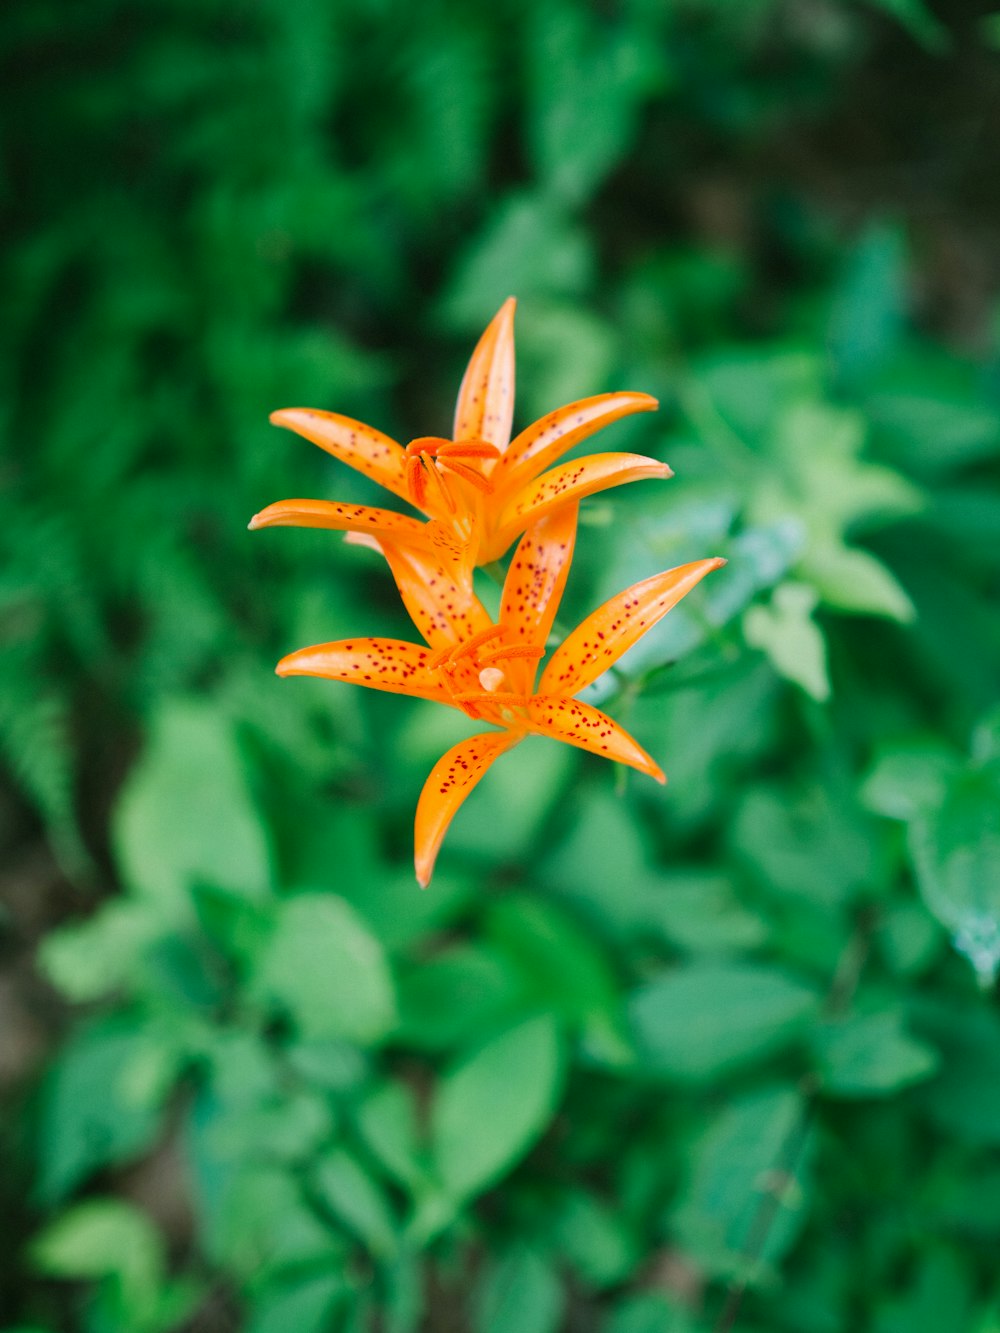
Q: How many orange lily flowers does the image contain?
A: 2